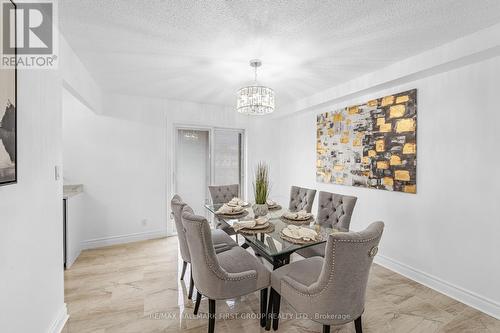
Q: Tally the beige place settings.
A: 6